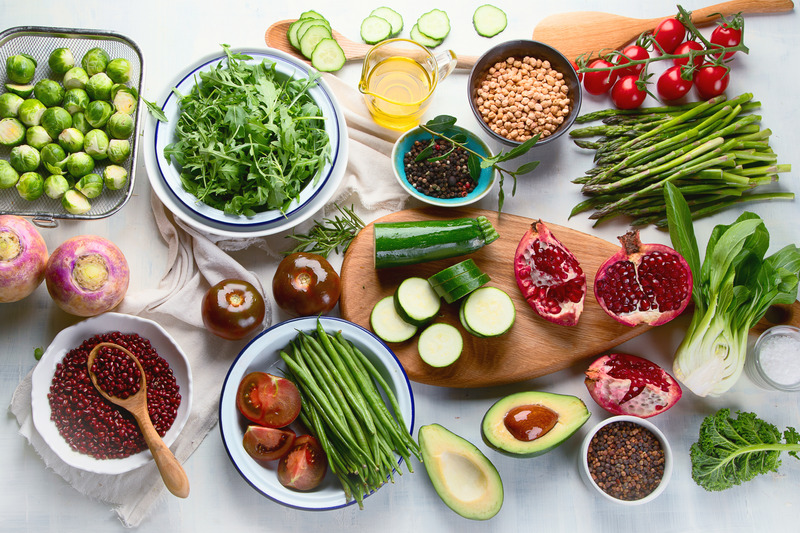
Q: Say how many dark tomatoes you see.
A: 2